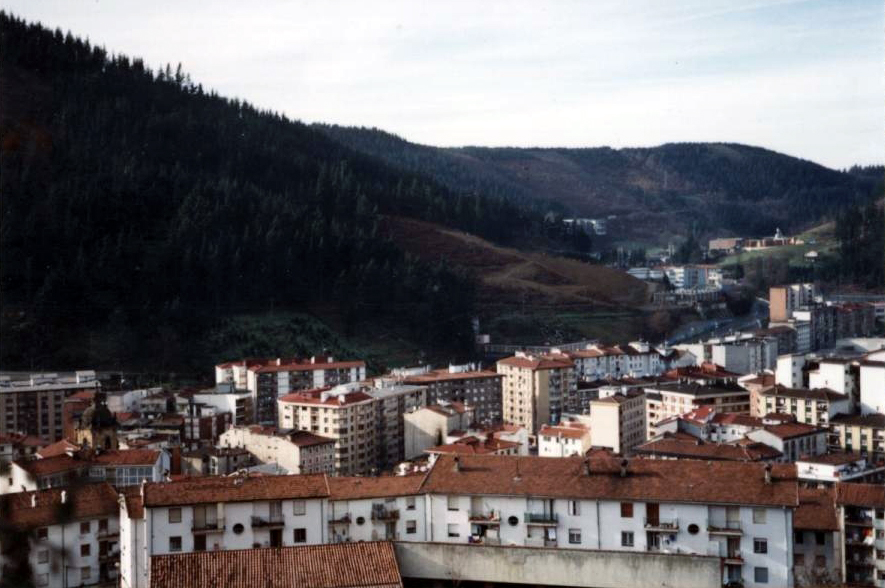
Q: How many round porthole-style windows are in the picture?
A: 4